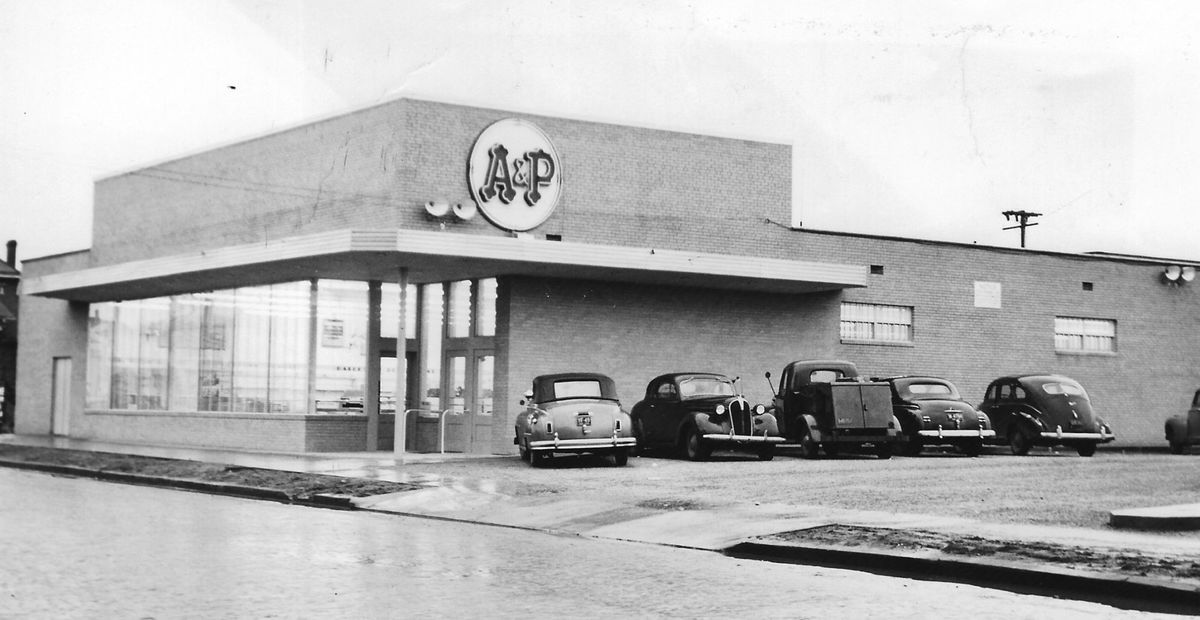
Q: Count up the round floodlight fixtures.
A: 4